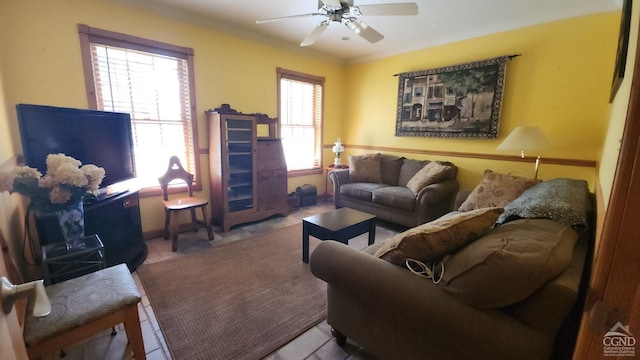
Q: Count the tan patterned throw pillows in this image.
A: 4